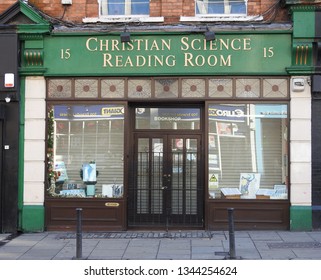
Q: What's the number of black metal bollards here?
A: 2